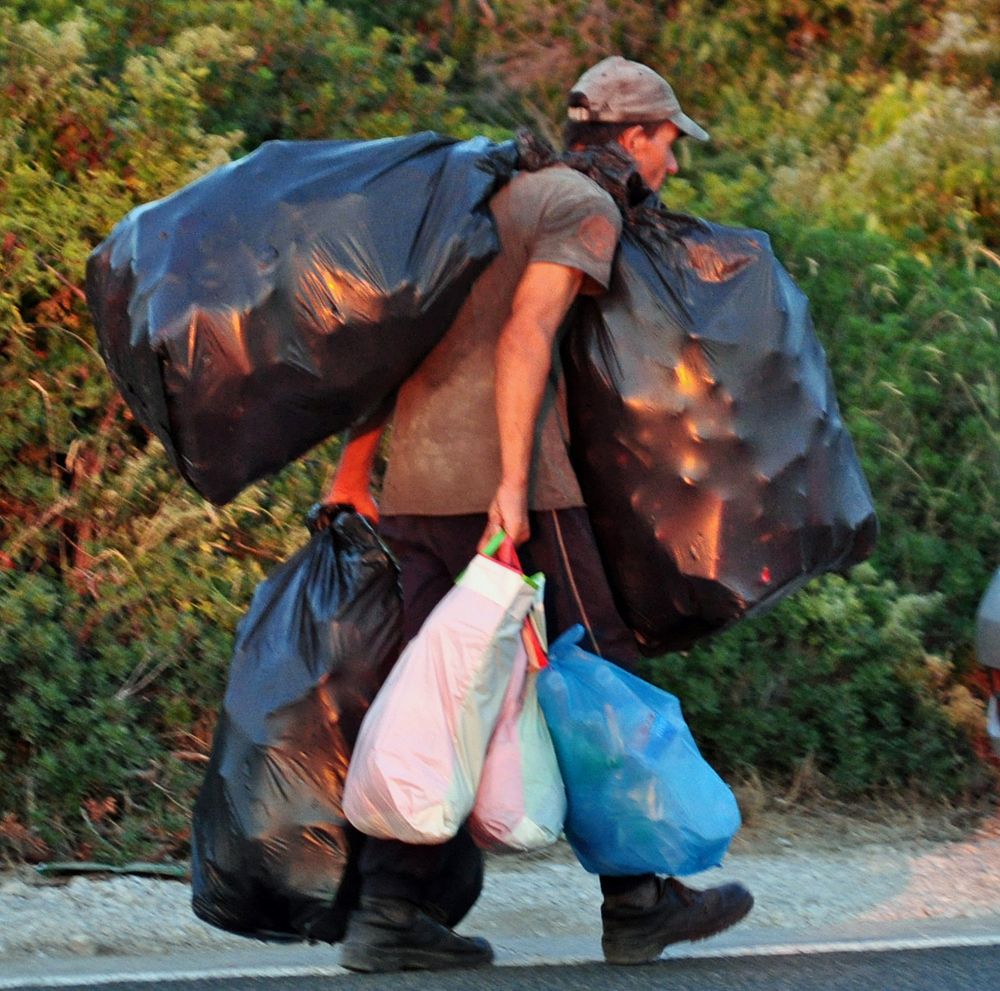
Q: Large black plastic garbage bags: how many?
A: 3